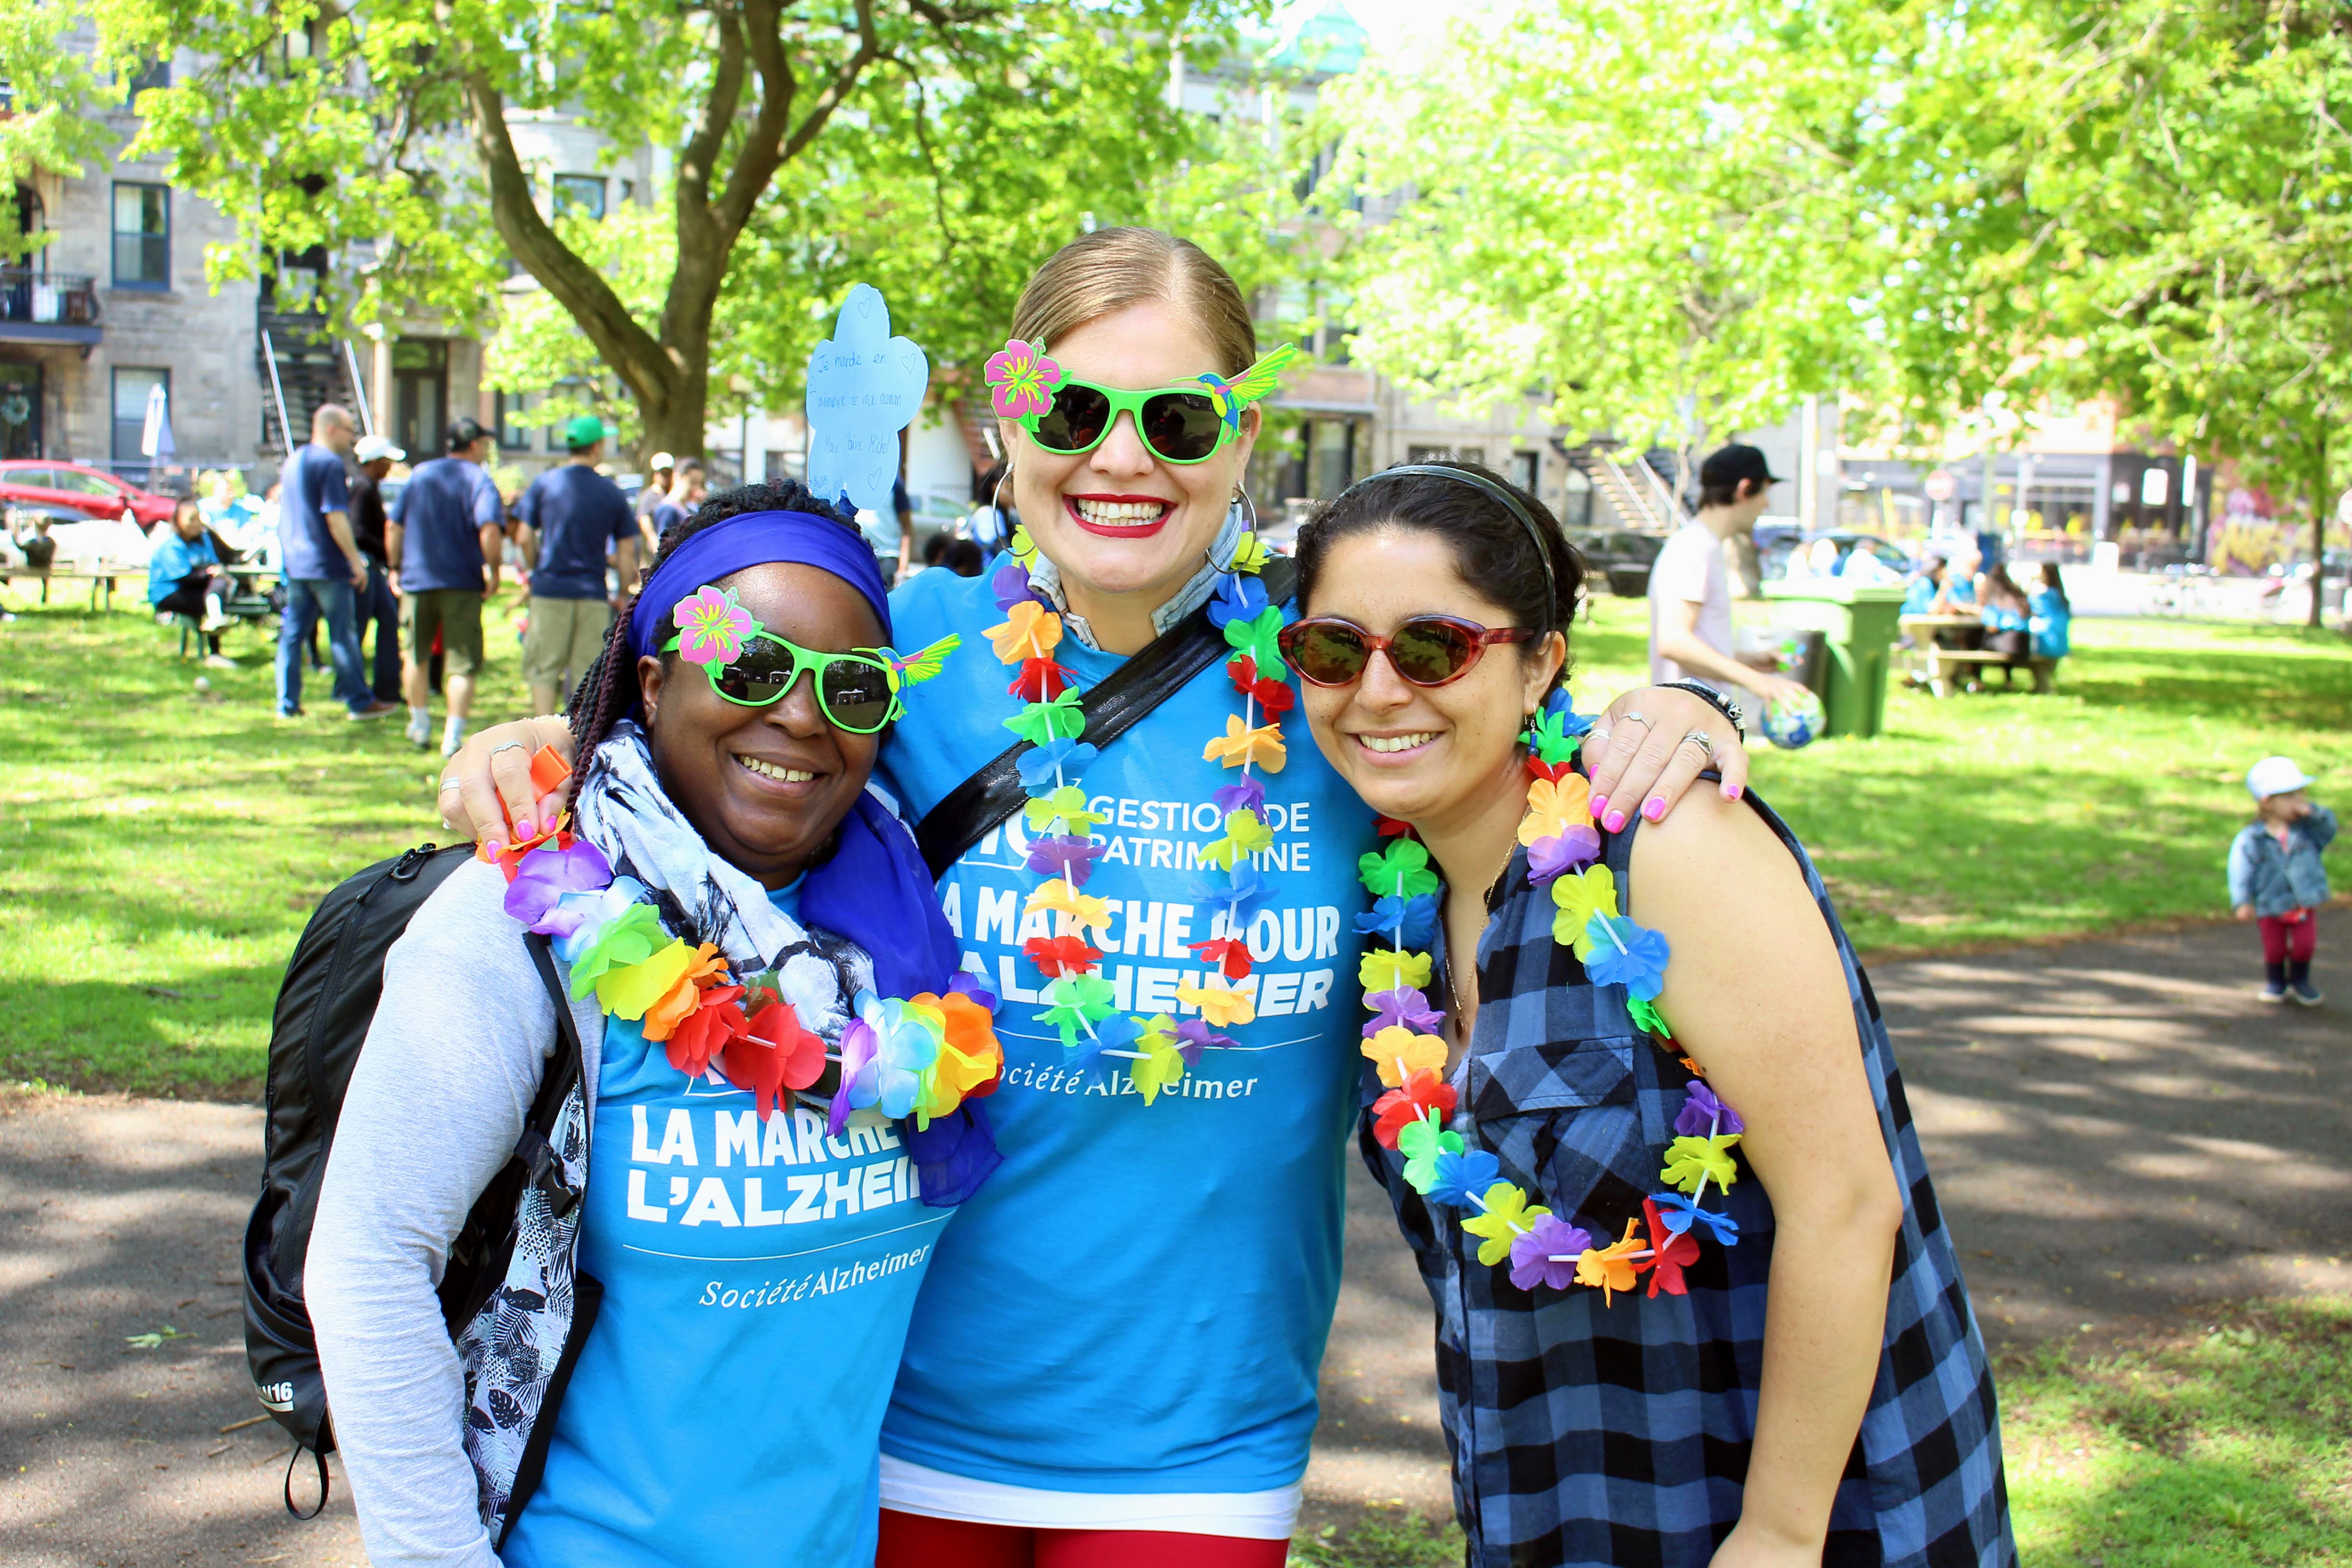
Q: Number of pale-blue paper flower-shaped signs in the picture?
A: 1